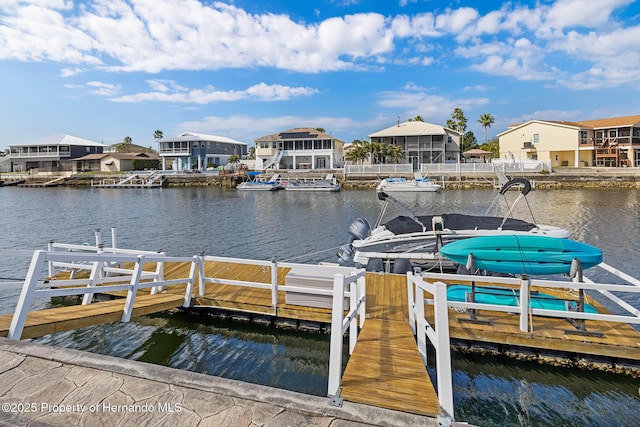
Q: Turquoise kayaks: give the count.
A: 2